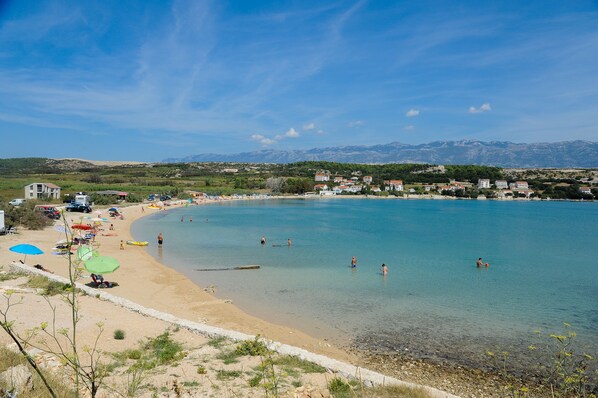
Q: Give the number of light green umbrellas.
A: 2